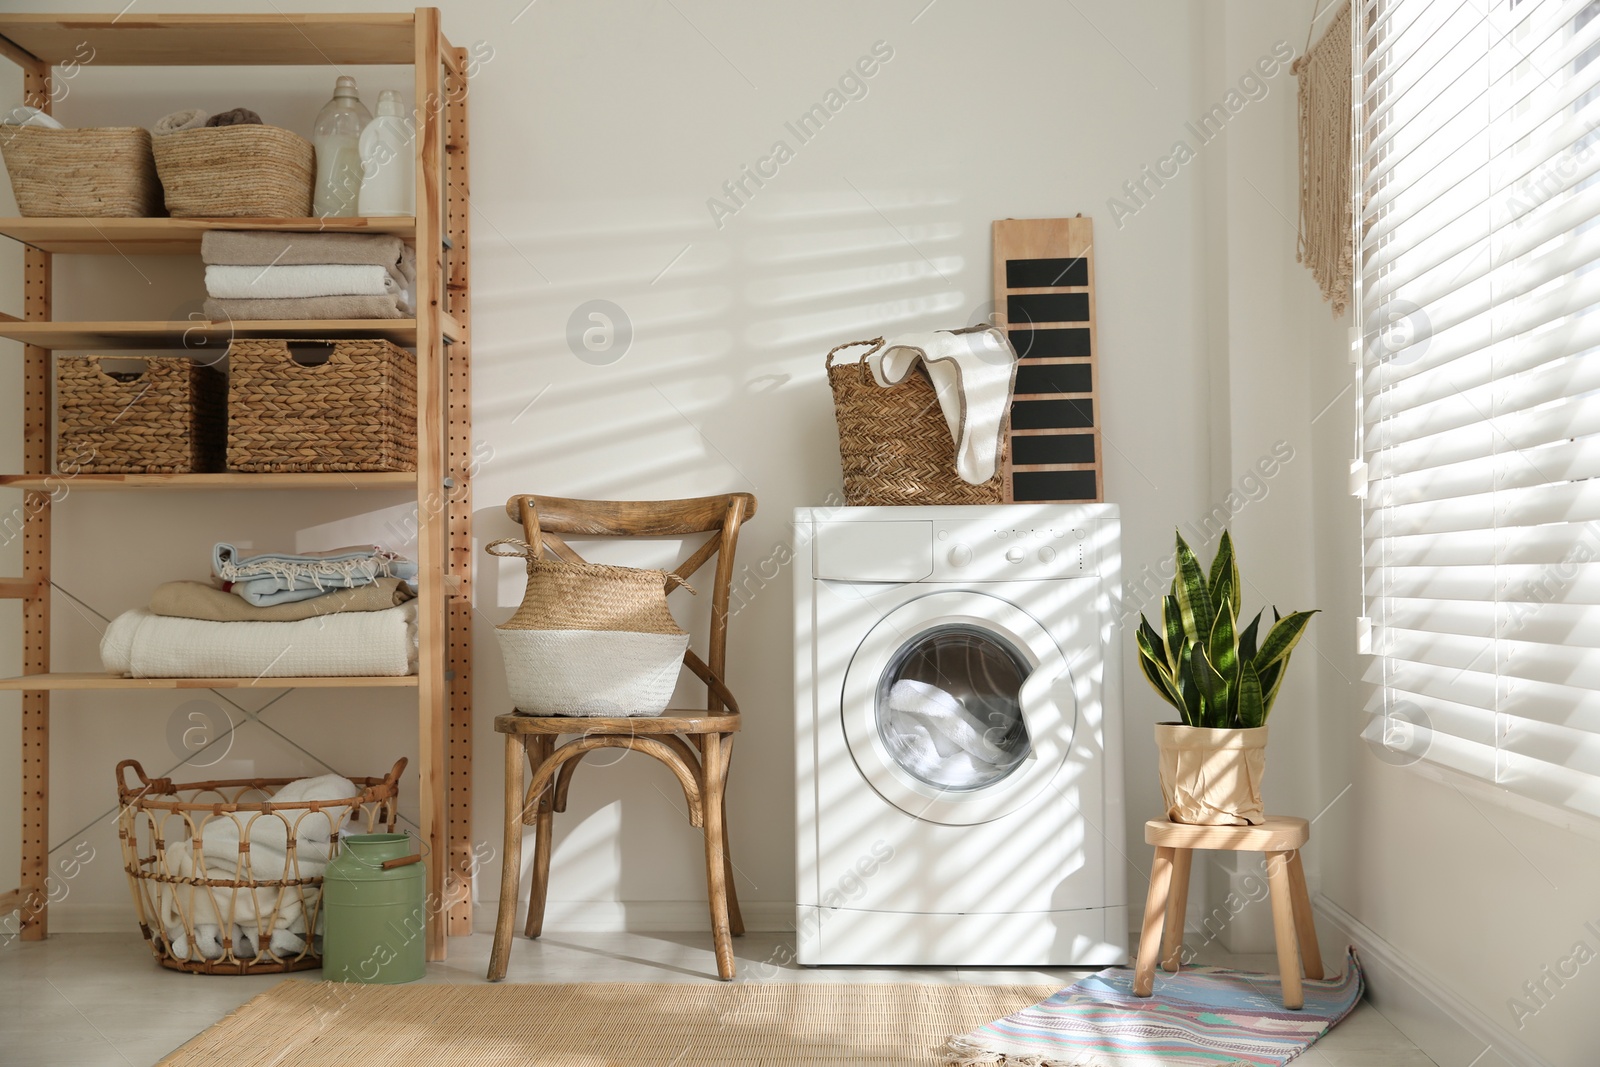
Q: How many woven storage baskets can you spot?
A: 7